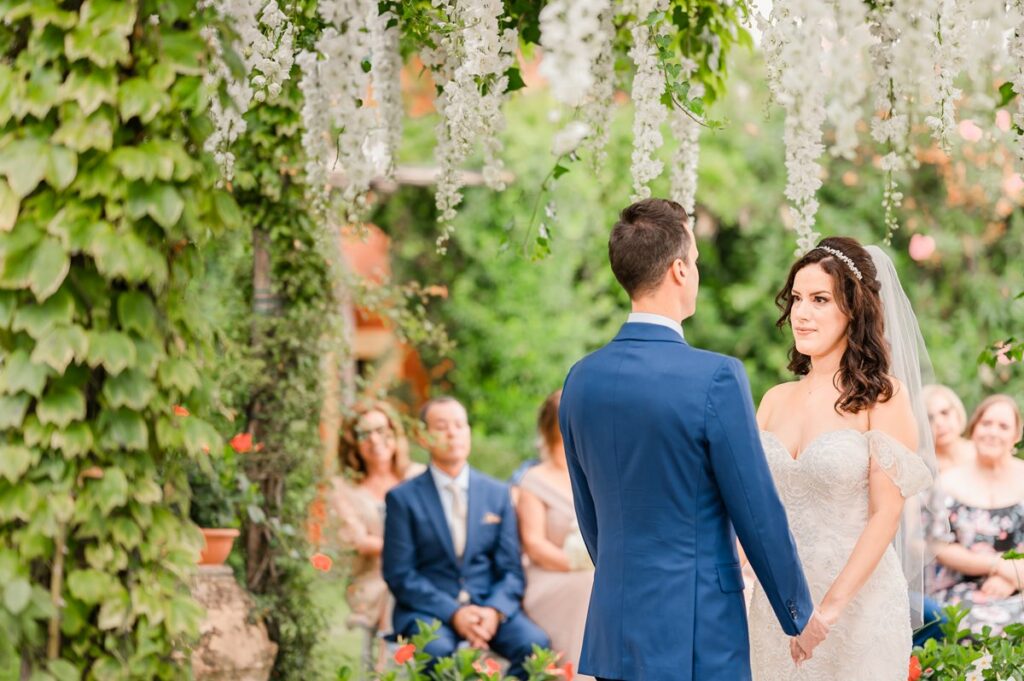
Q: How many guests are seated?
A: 5